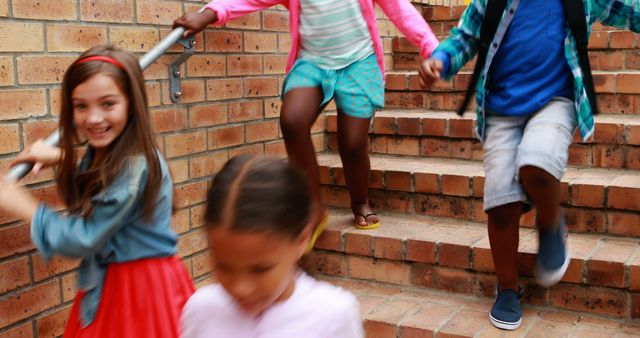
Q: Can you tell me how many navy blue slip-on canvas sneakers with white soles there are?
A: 2